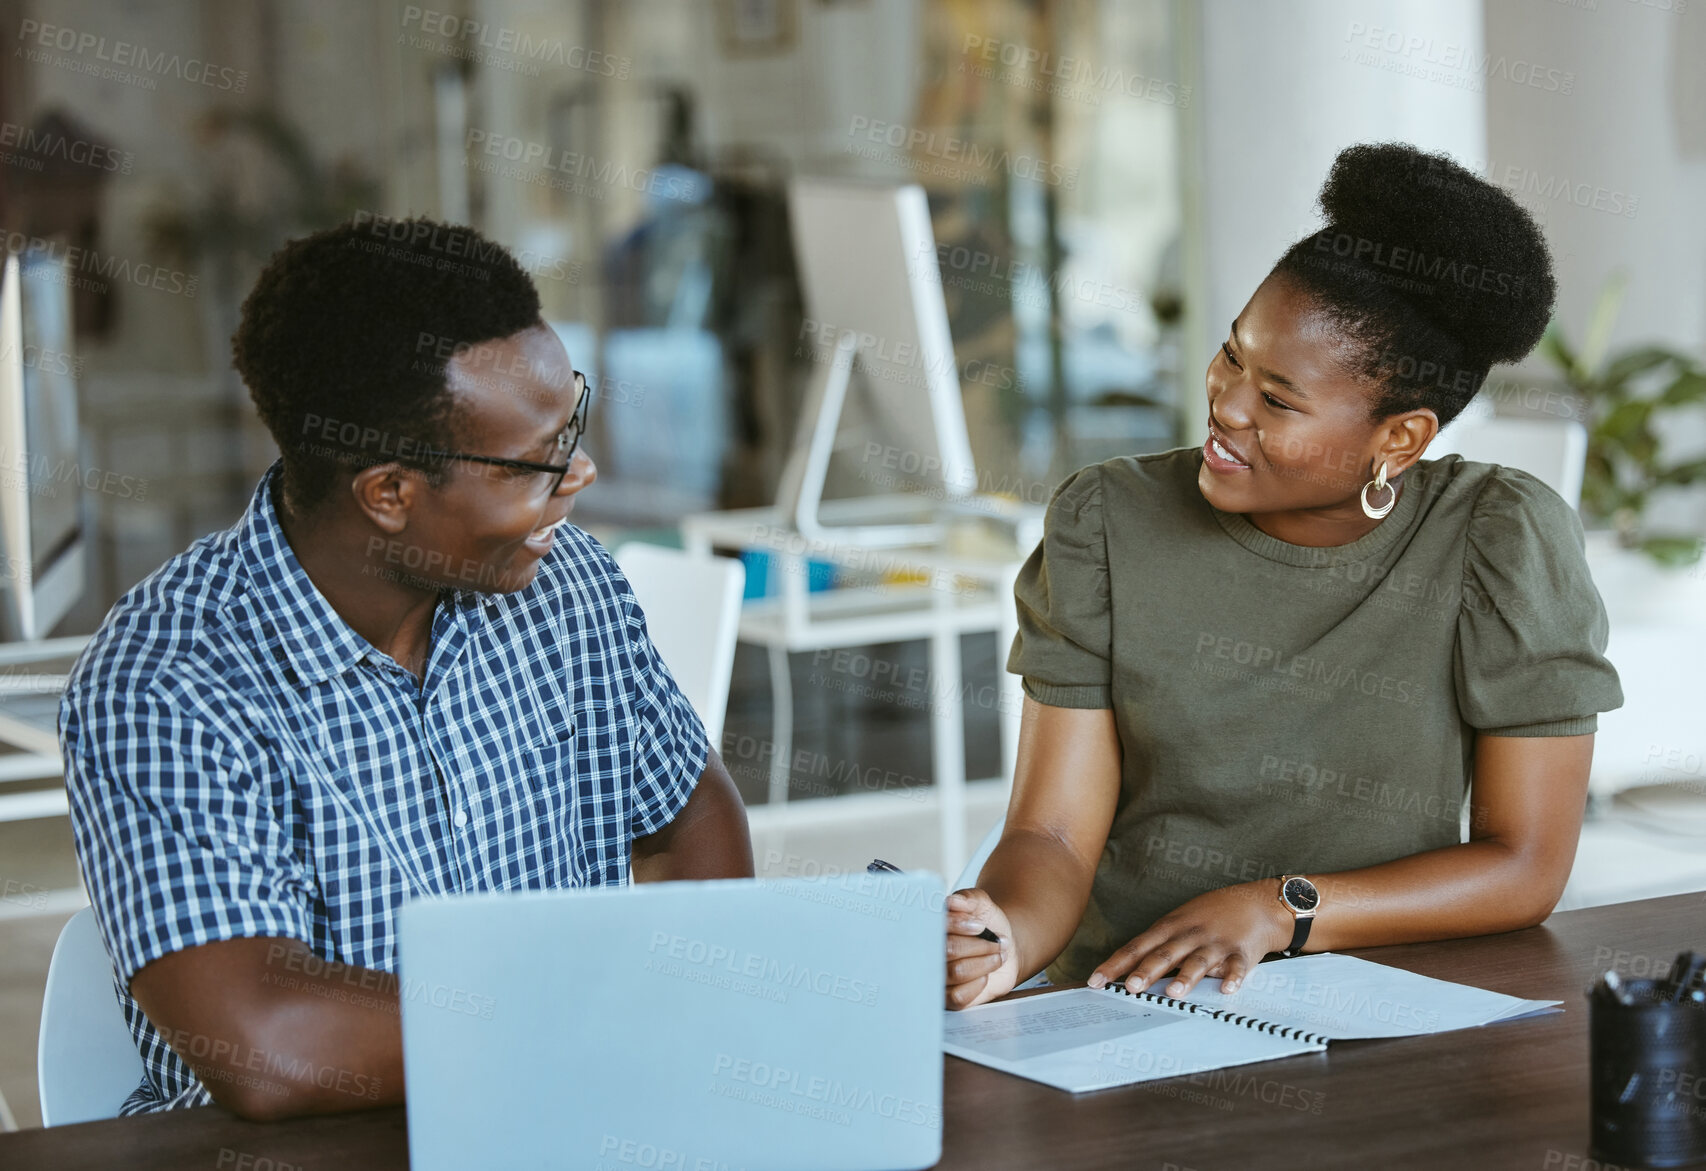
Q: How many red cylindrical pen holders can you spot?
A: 0